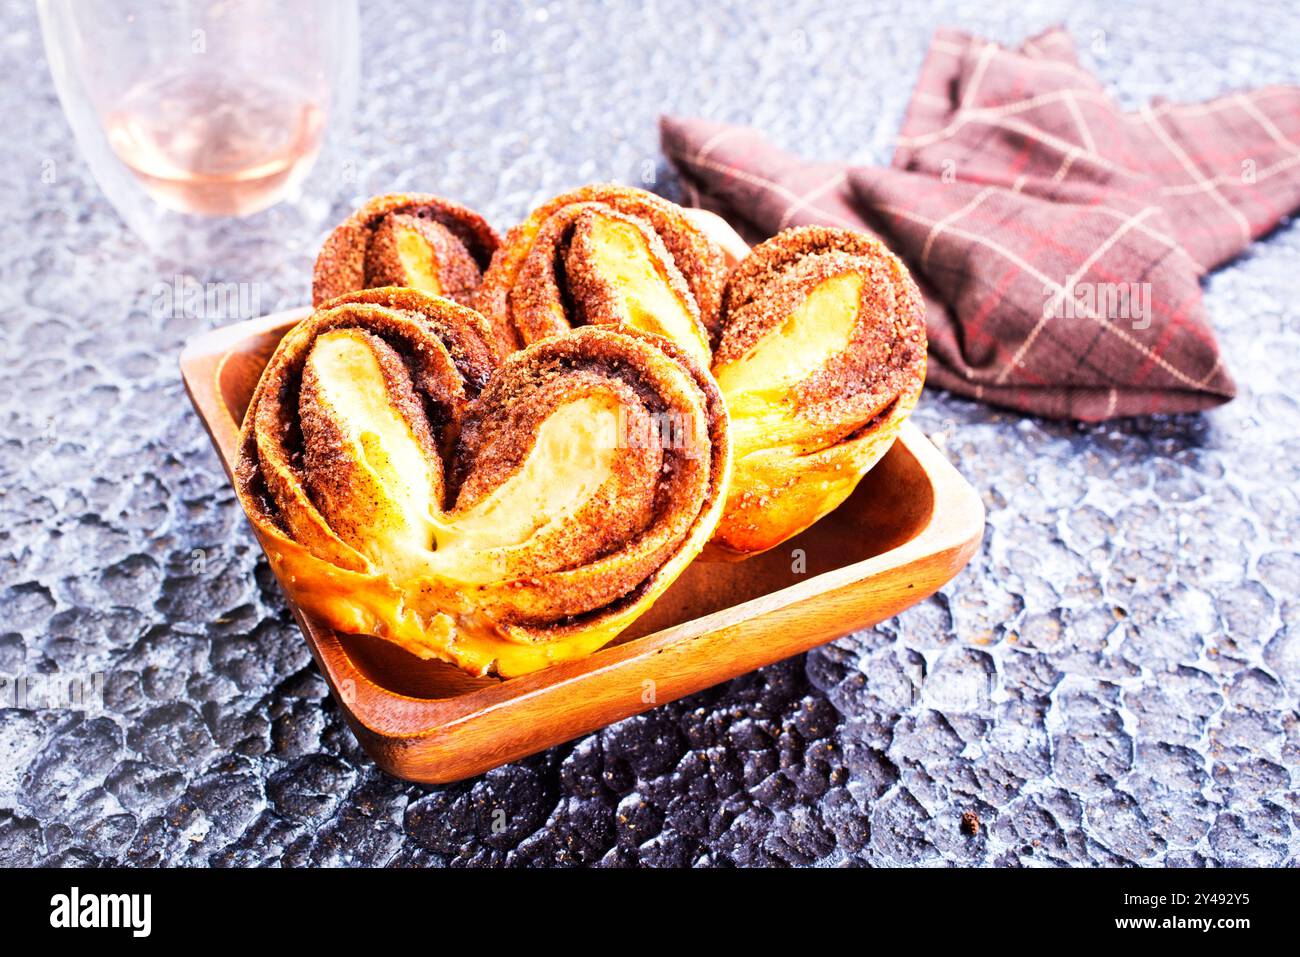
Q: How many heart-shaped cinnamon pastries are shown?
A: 3